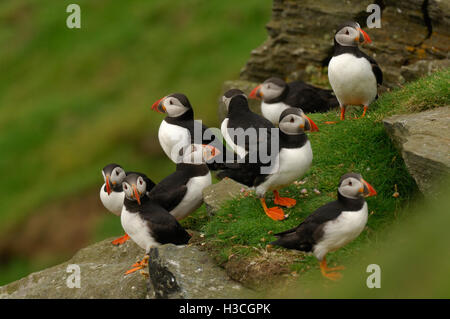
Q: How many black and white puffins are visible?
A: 9